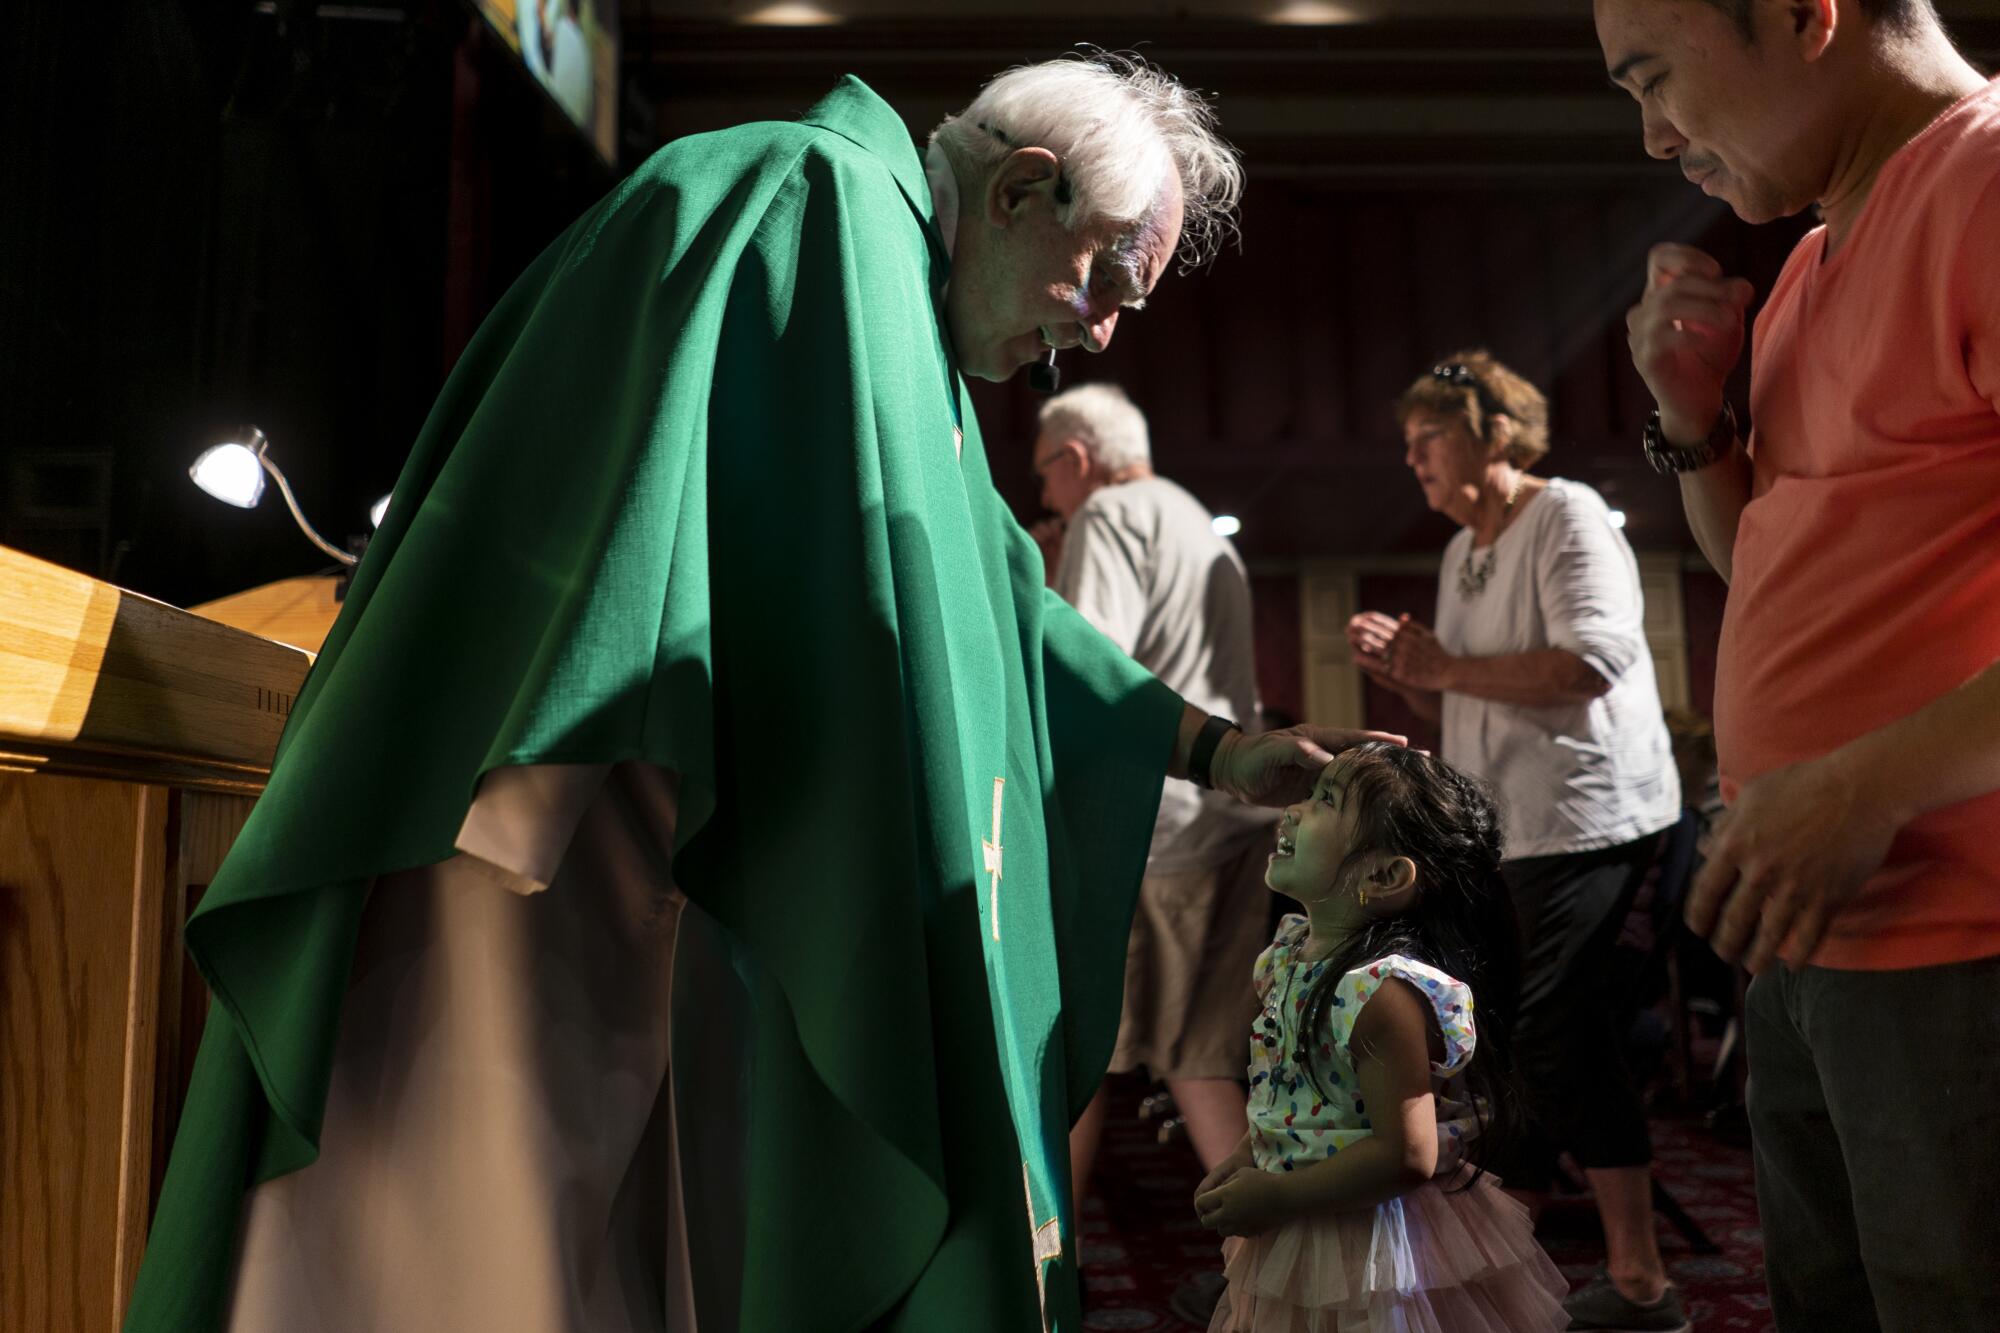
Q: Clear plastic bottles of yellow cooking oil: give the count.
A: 0